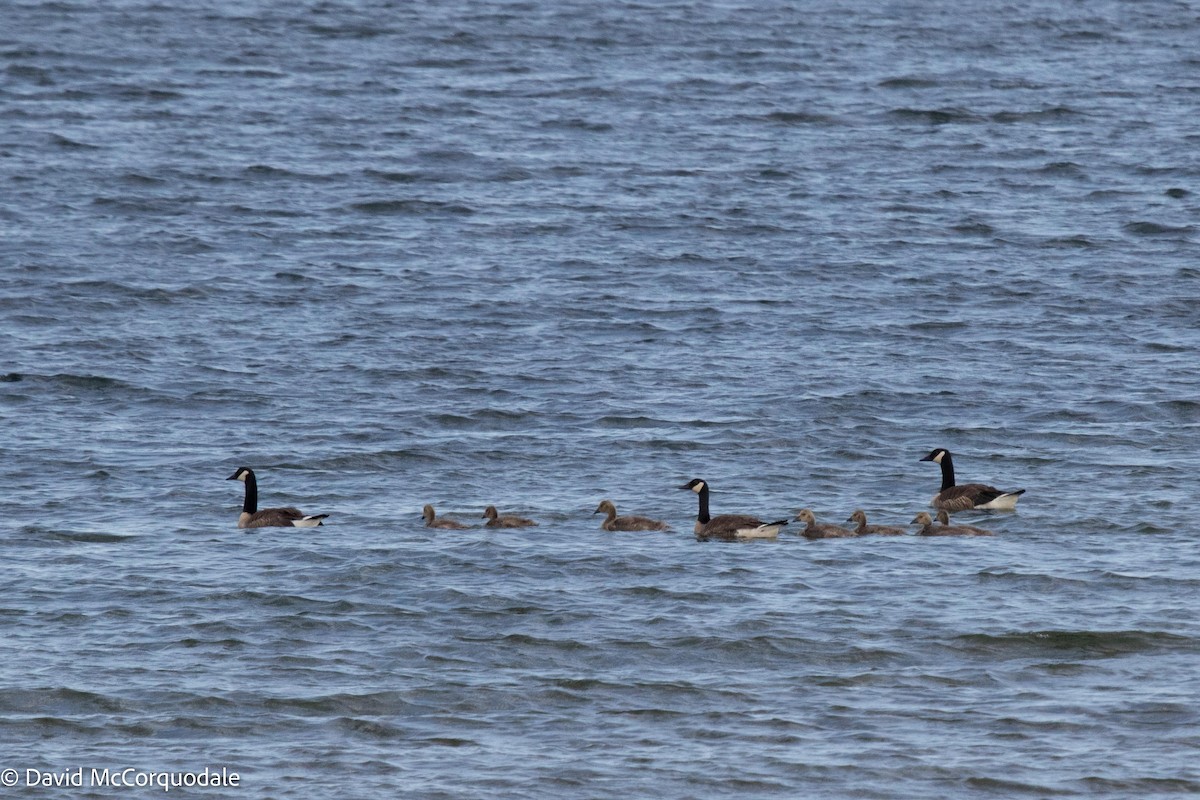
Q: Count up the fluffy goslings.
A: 7